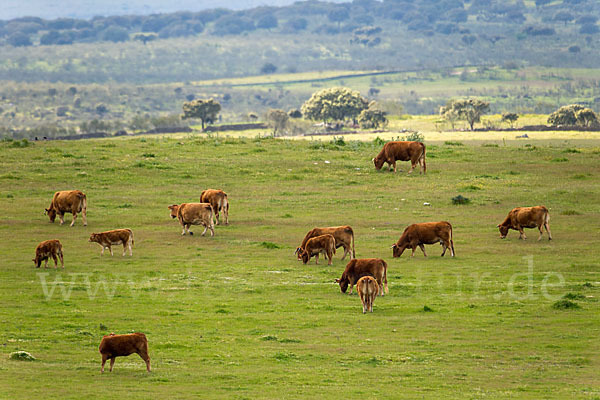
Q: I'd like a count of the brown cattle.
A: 13